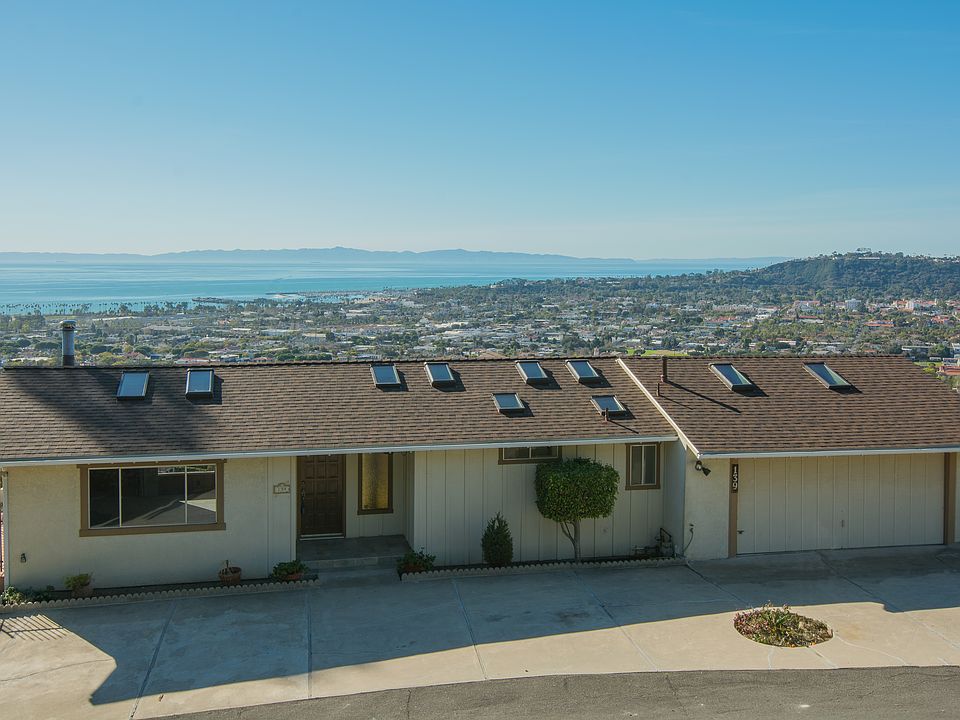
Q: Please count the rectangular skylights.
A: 10